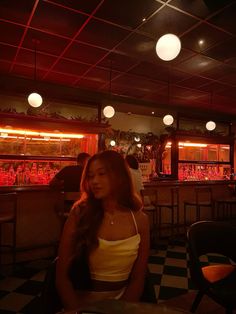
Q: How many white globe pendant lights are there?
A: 5